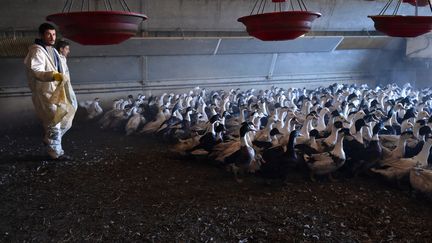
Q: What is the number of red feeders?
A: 3